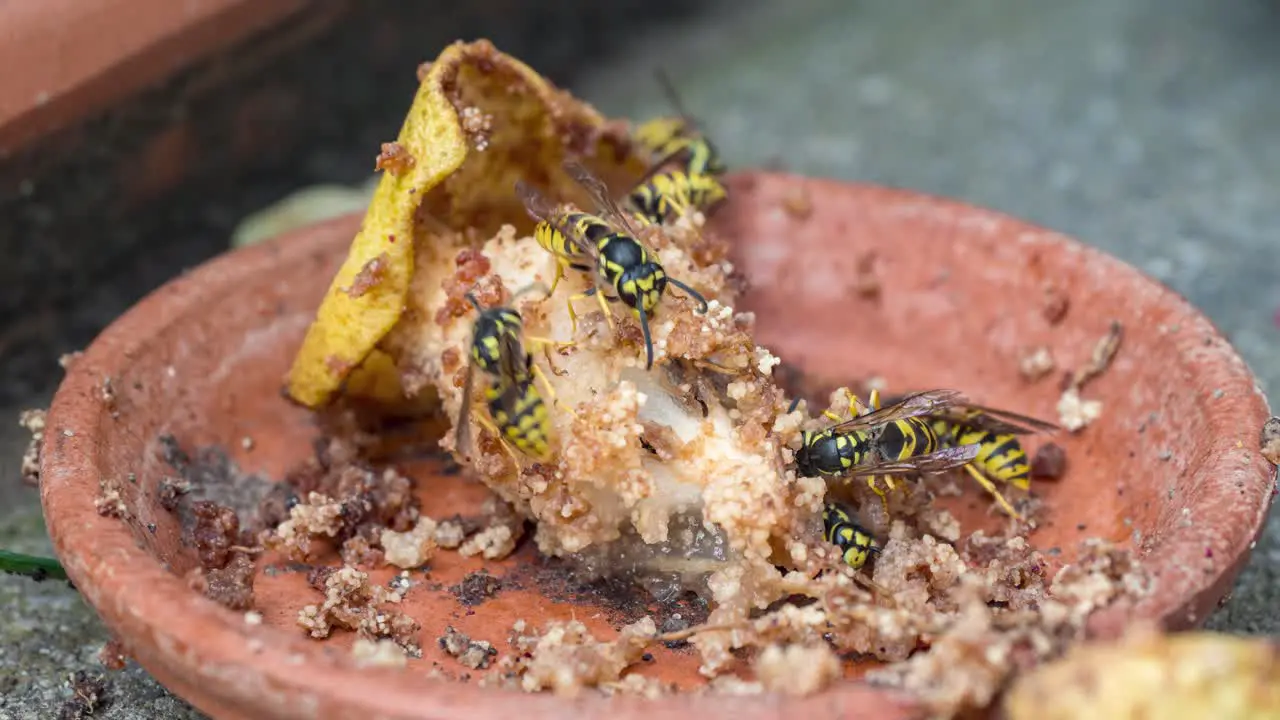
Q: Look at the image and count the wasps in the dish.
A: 7